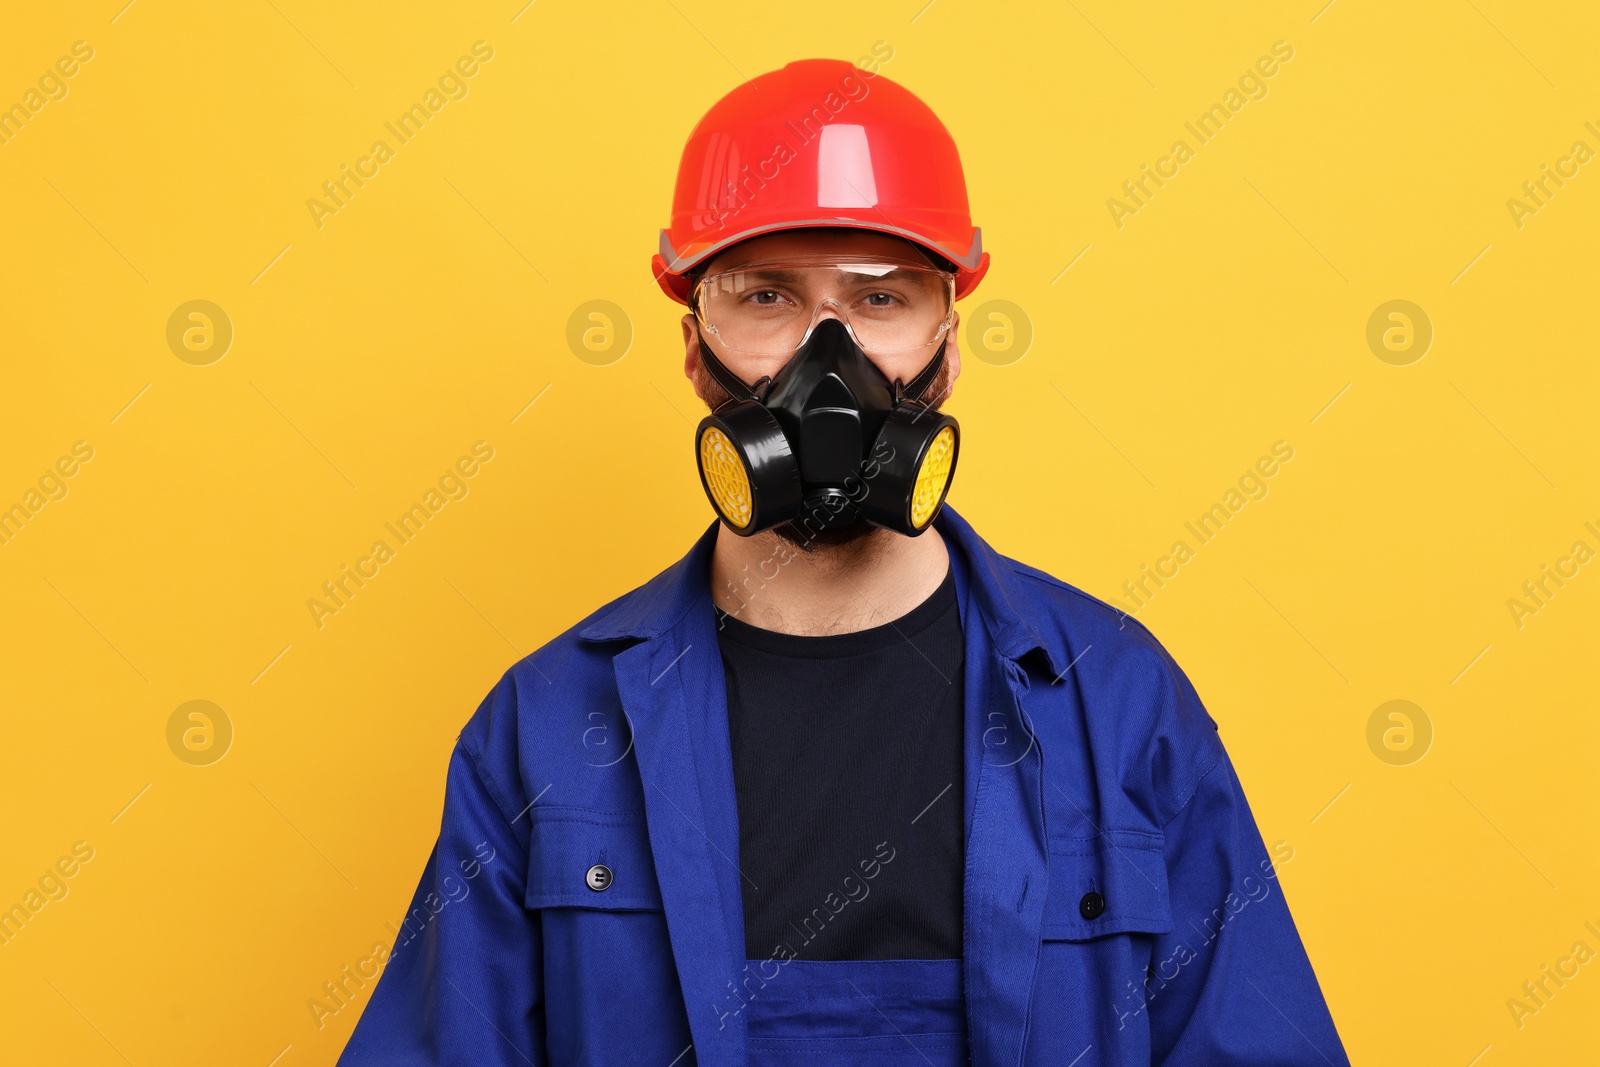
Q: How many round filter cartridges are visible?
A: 2